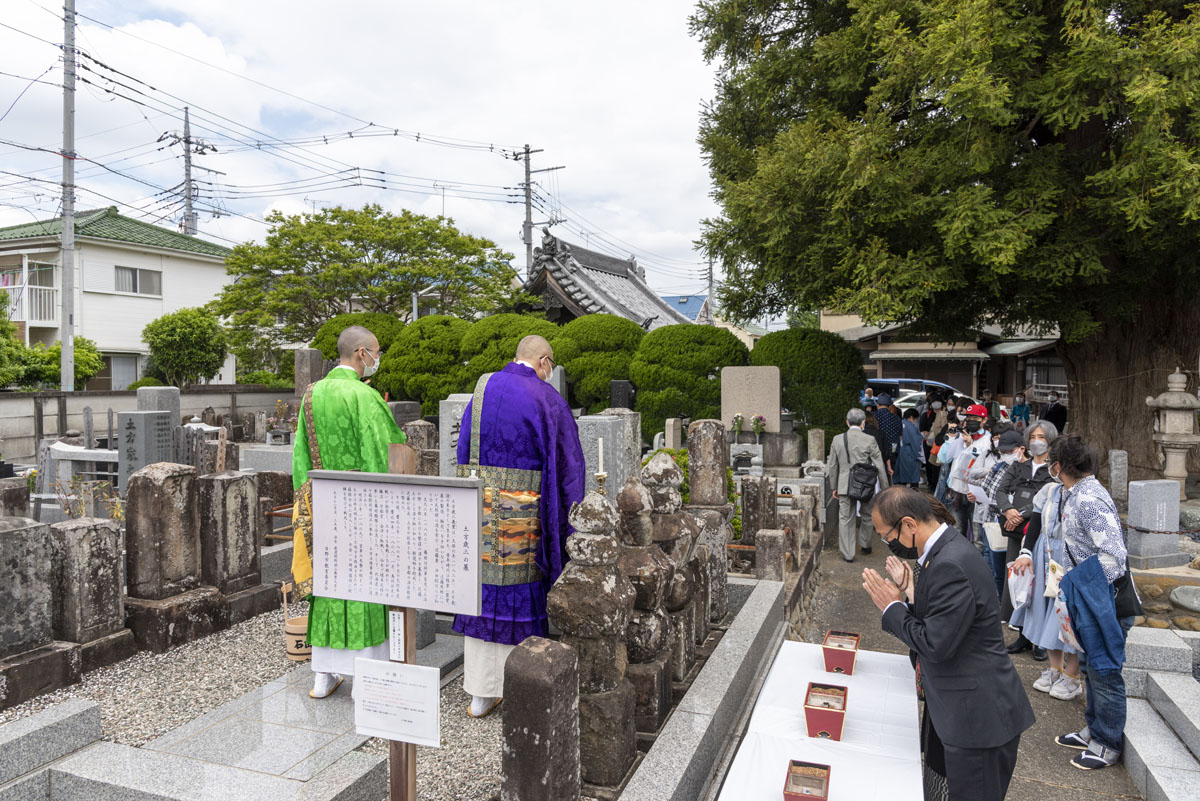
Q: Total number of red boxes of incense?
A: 3